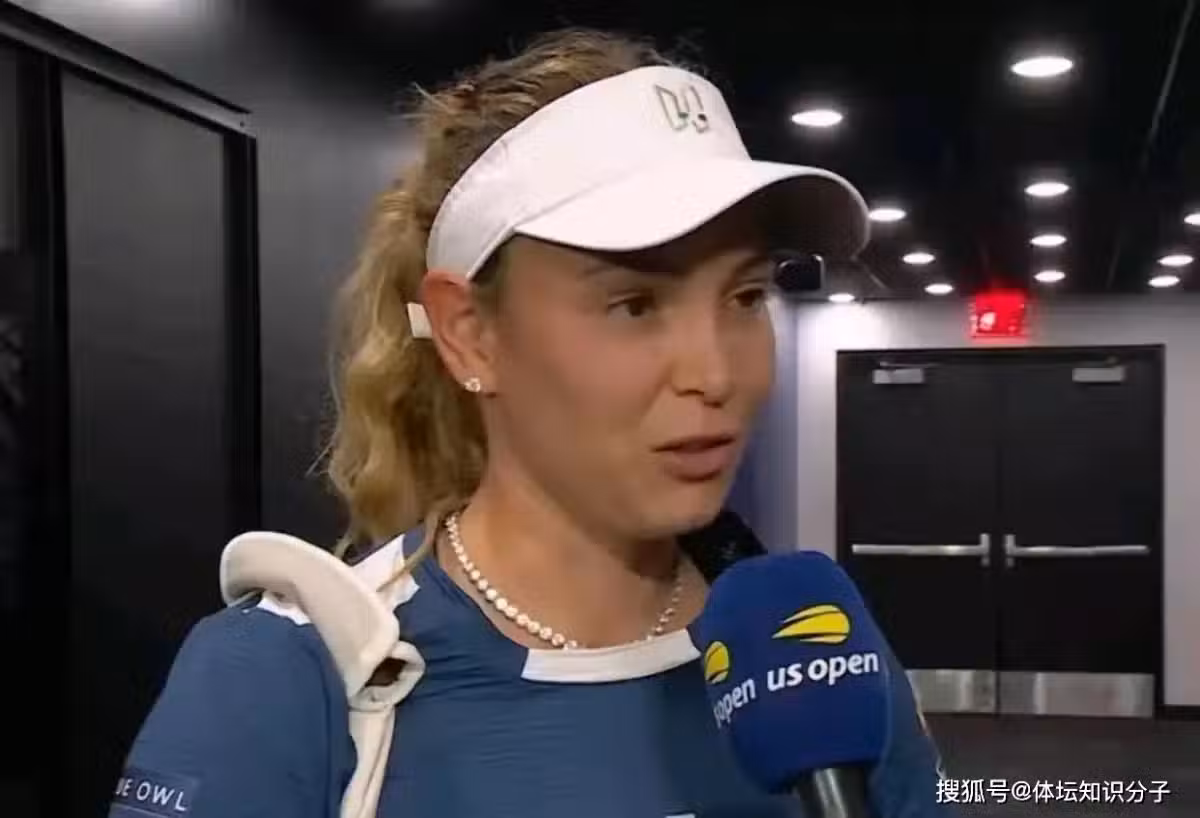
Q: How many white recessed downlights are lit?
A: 12